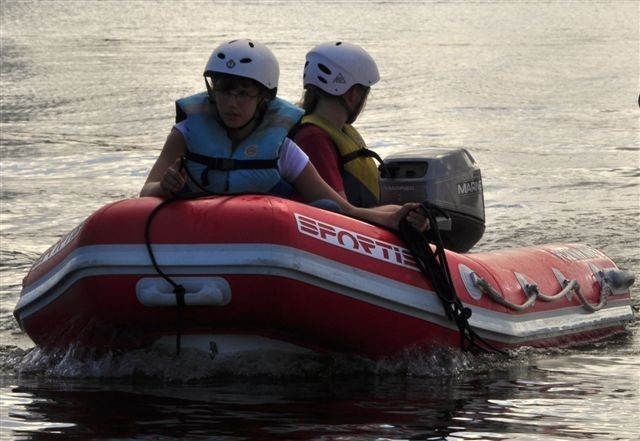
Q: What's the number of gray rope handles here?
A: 3